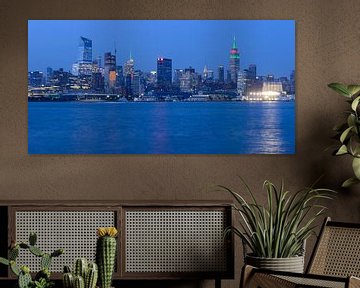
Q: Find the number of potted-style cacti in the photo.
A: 3